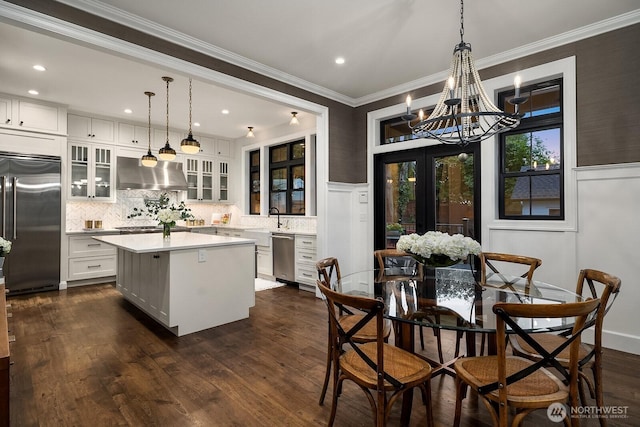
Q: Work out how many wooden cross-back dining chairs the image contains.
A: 6